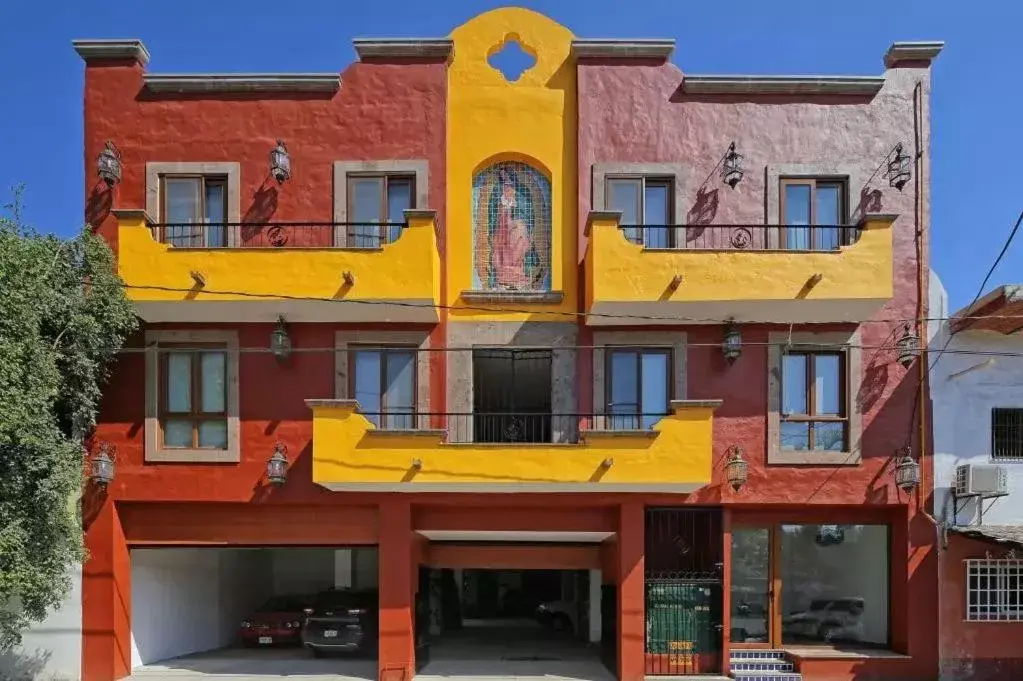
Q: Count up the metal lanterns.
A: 11